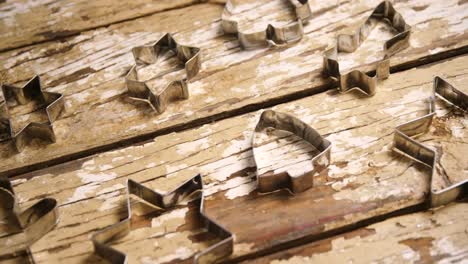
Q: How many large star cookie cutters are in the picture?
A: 2